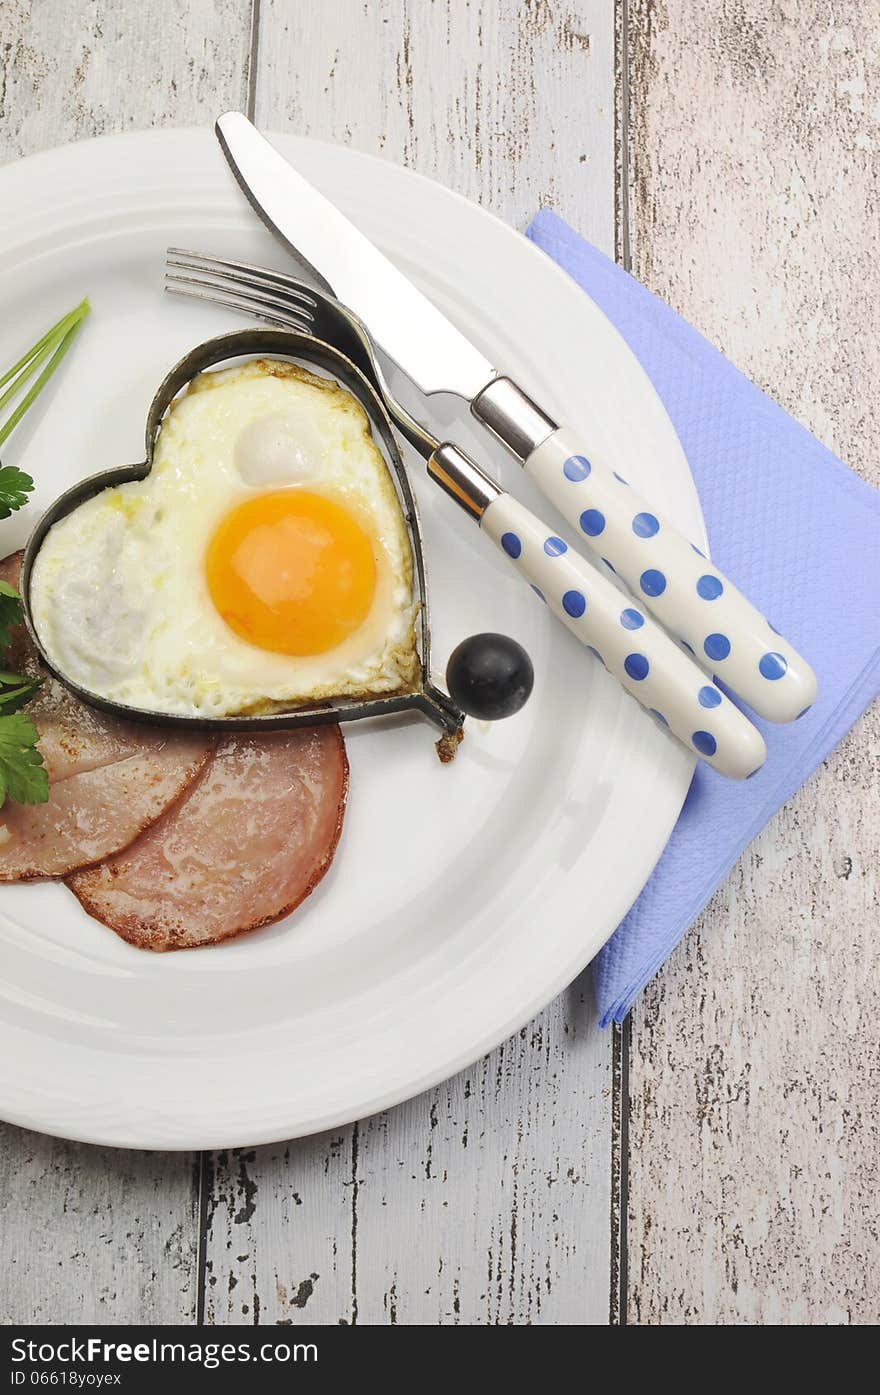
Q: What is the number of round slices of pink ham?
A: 2